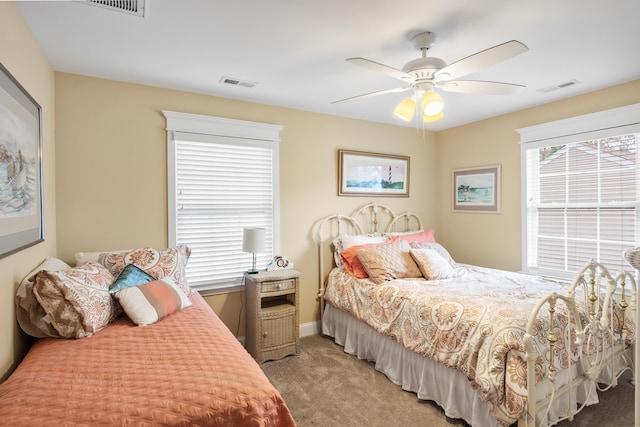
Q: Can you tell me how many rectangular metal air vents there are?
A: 3